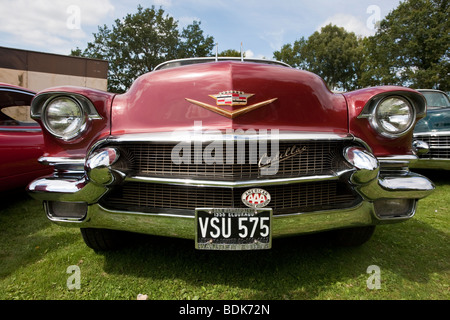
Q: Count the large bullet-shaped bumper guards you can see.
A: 2